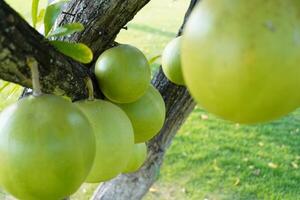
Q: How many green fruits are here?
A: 7